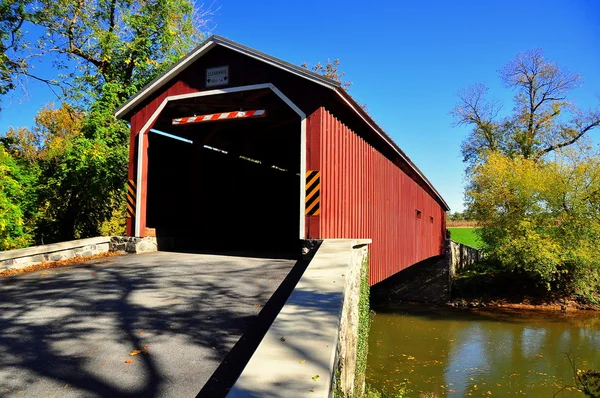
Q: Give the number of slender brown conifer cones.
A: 0